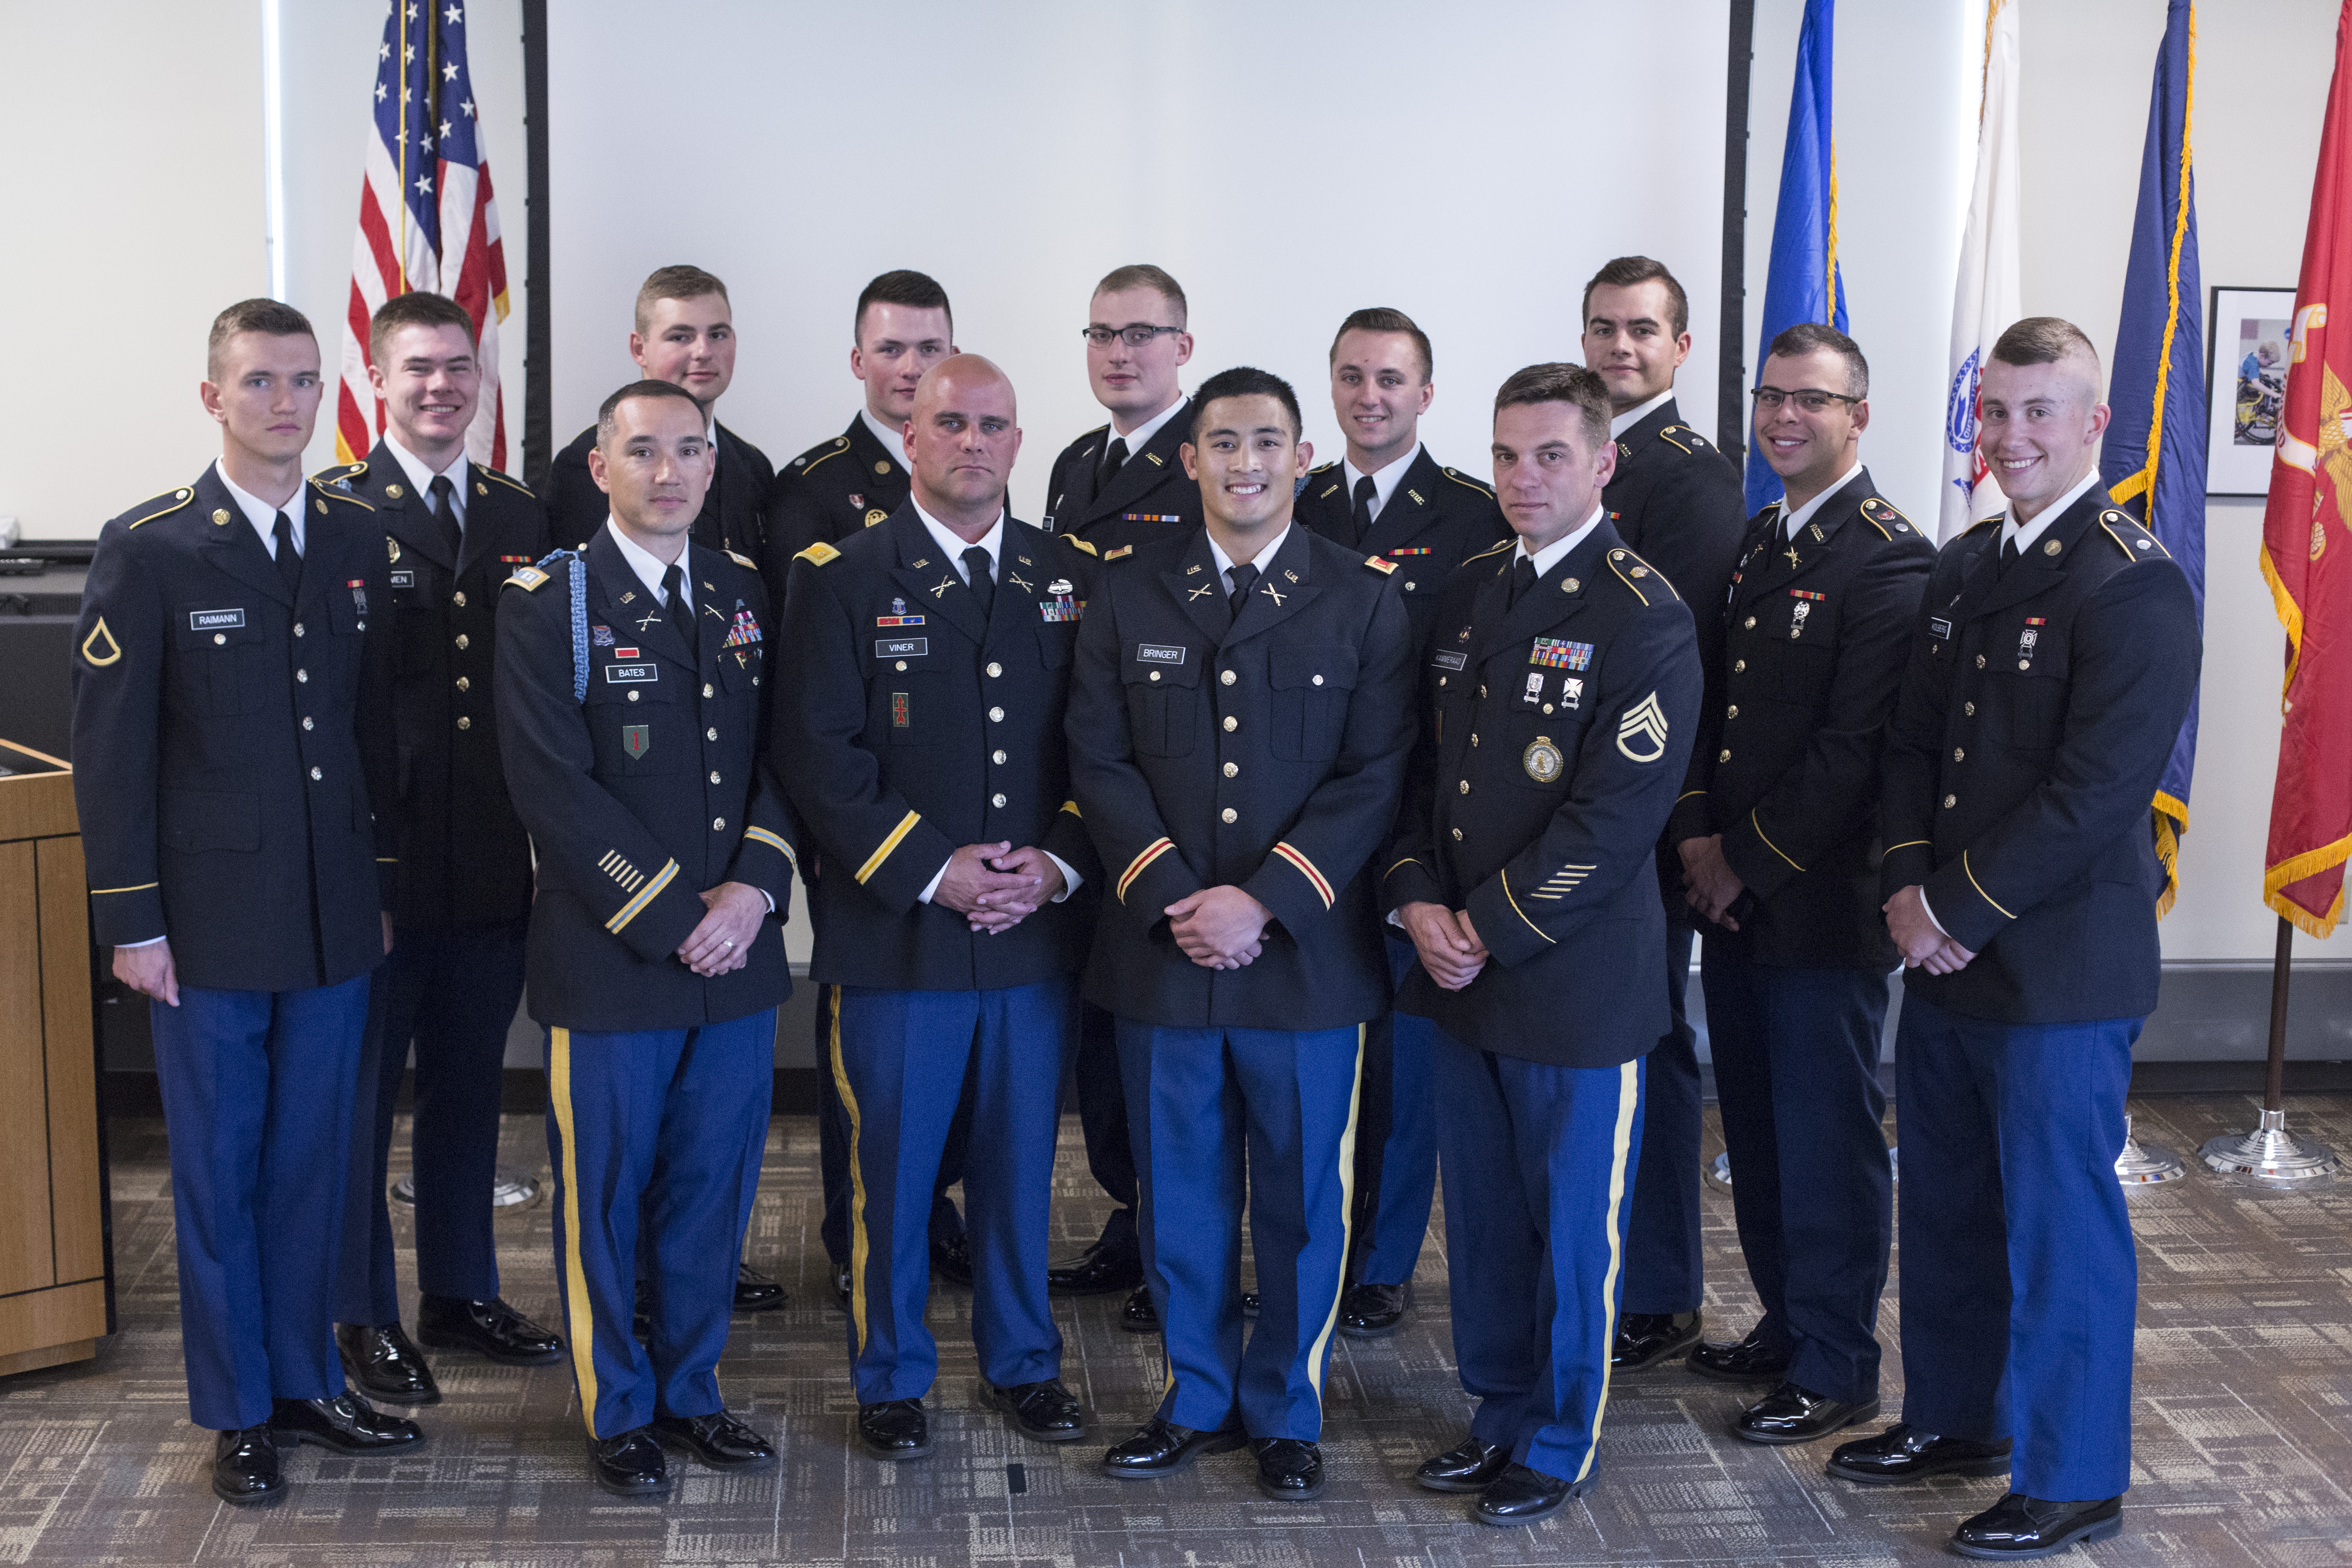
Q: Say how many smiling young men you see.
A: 5